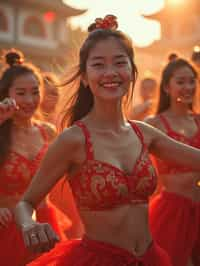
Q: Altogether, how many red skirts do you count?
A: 3